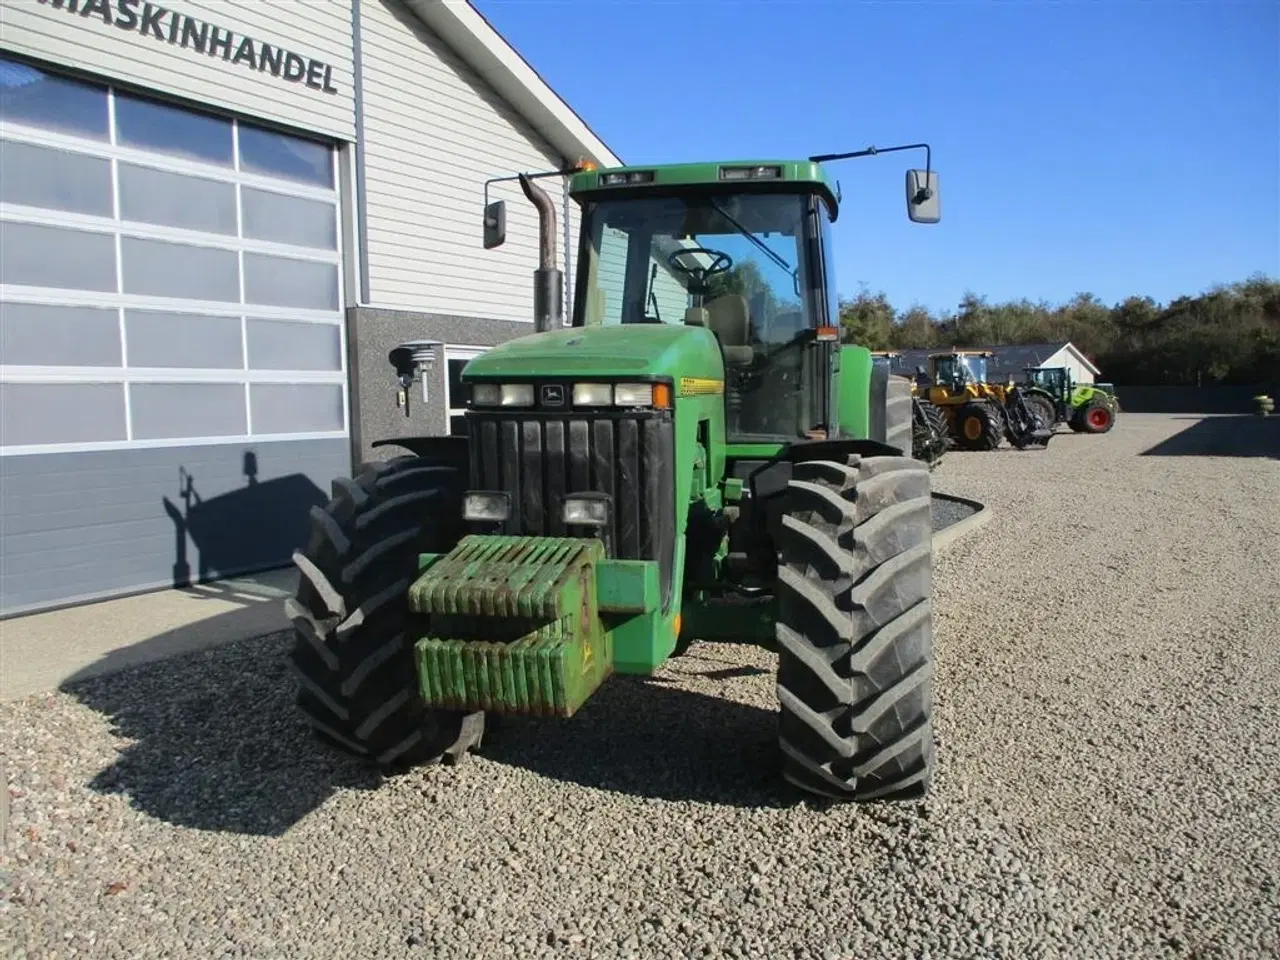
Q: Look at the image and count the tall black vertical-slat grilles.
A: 1